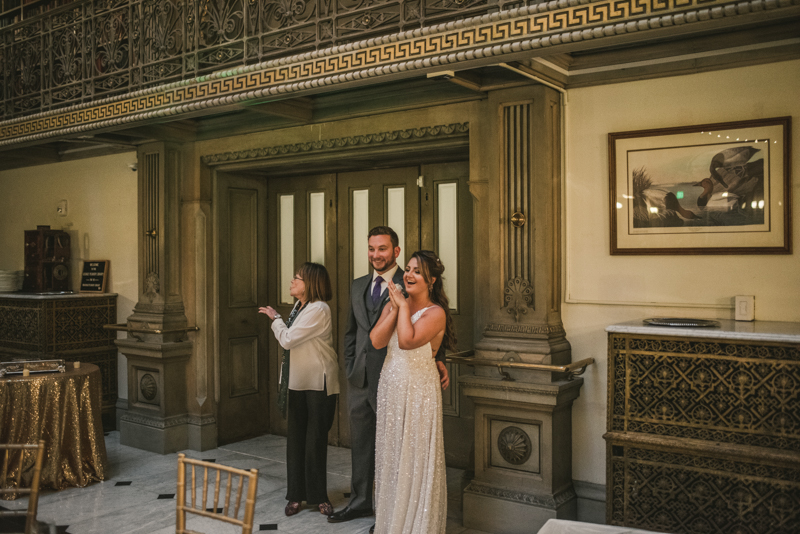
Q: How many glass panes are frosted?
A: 5